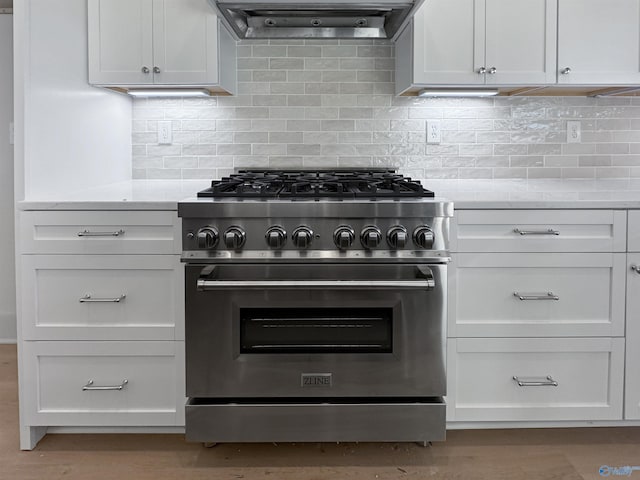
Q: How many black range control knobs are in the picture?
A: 8